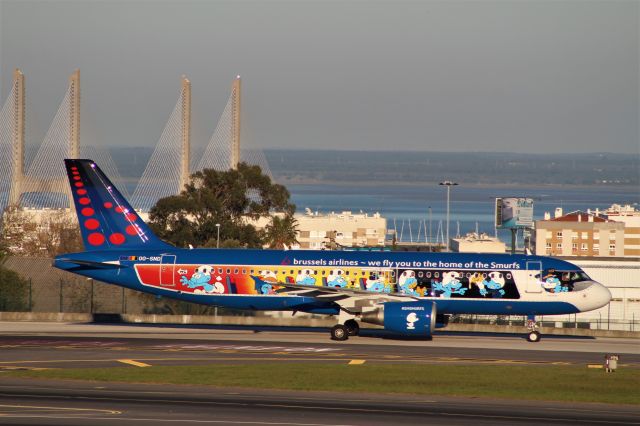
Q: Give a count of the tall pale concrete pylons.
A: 4